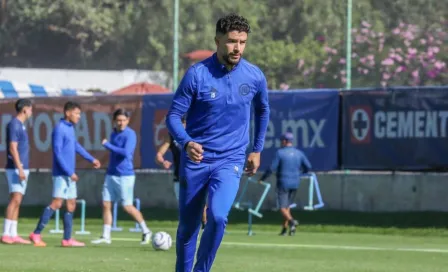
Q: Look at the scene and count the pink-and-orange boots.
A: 4